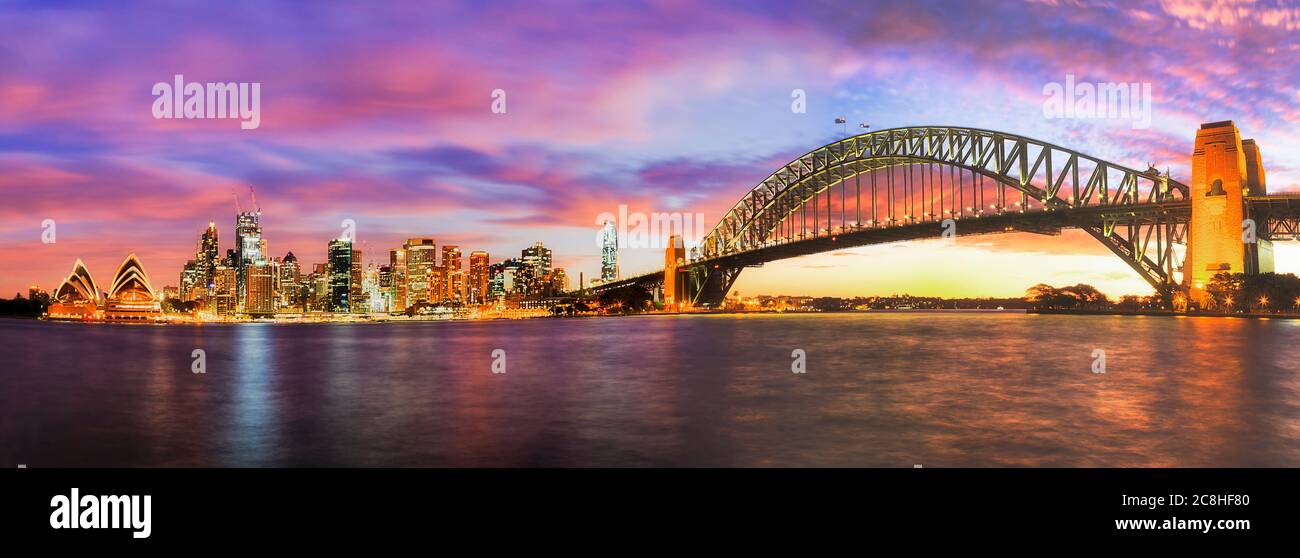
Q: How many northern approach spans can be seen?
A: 1